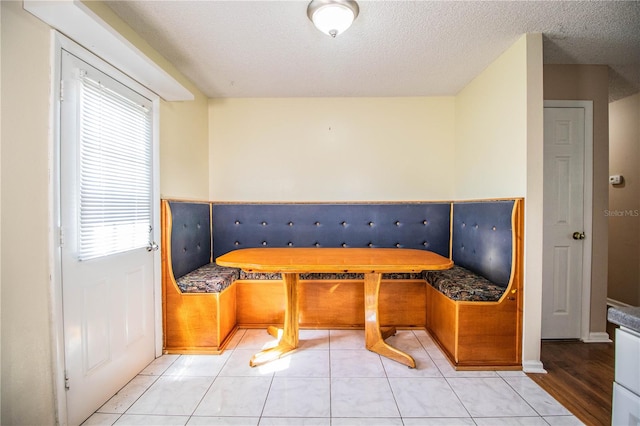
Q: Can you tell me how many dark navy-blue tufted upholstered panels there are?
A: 3